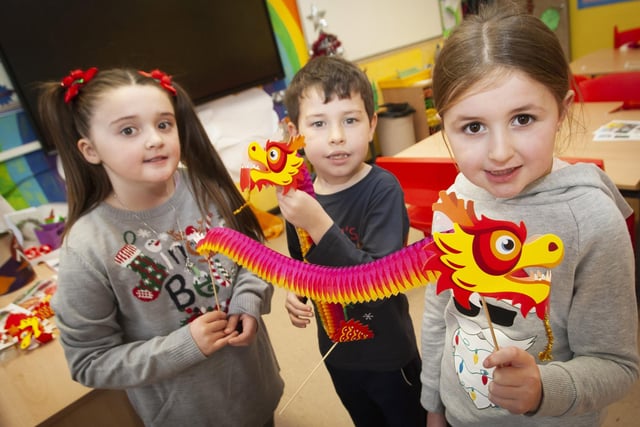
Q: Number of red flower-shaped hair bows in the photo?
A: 2